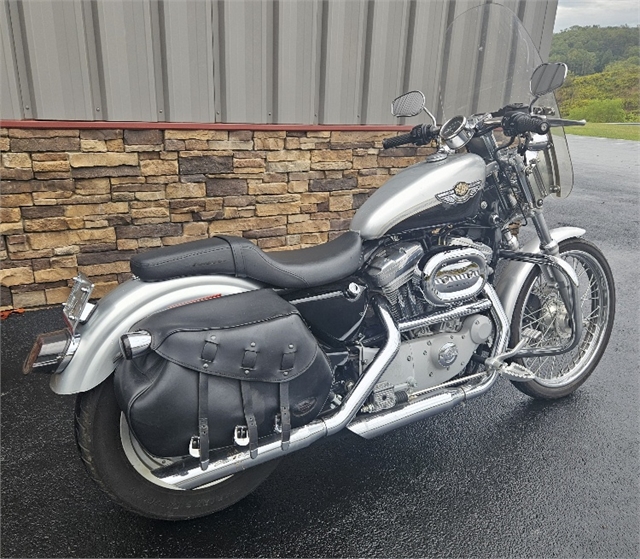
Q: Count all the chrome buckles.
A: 3